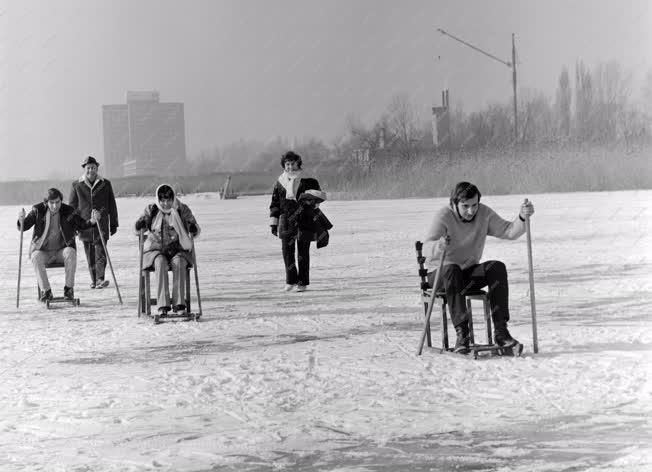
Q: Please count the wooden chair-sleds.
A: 3